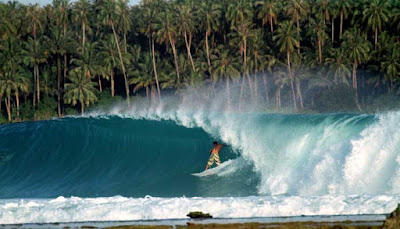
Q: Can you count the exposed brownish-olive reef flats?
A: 1